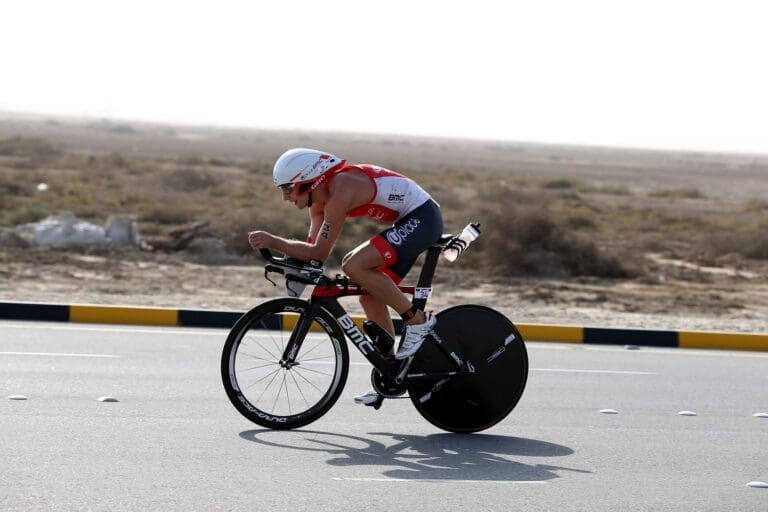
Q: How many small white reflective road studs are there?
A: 6